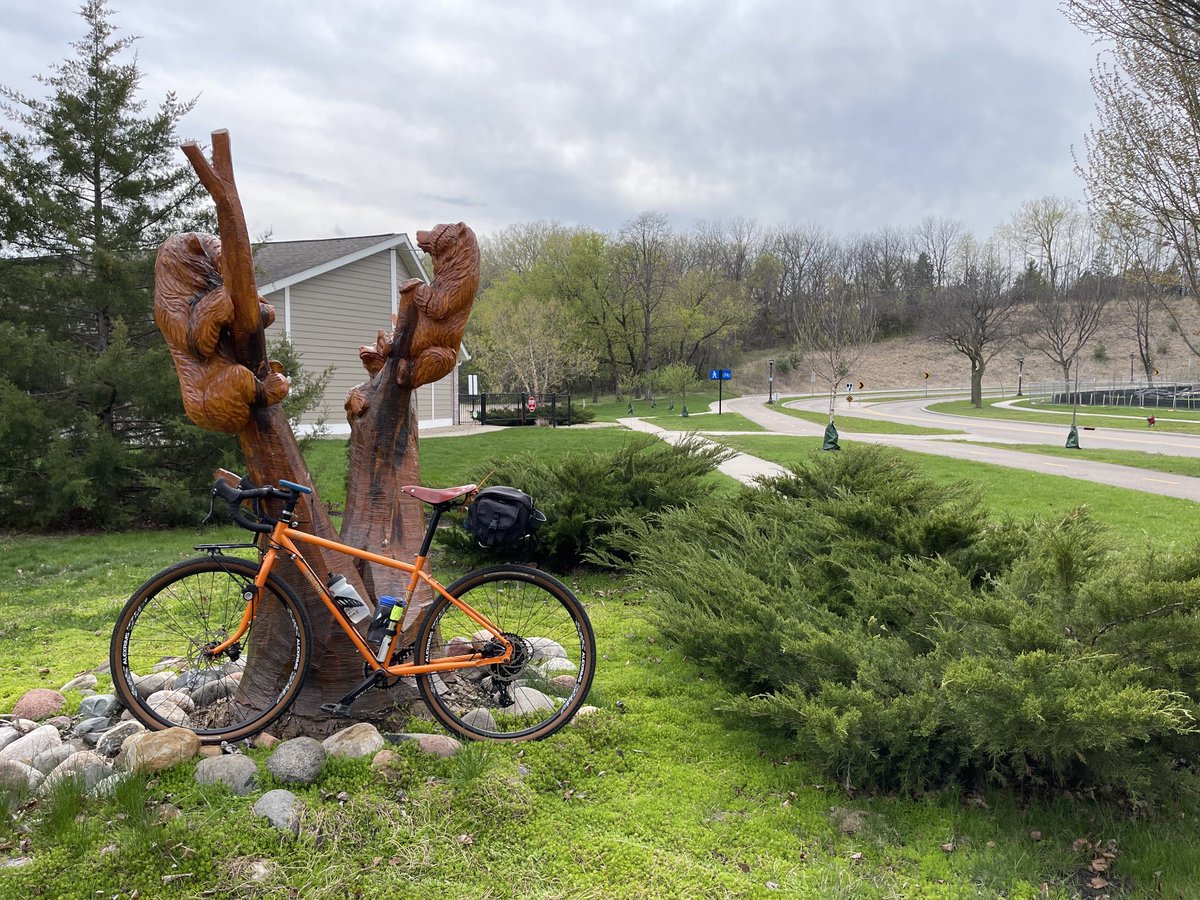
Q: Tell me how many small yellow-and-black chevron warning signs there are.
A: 3